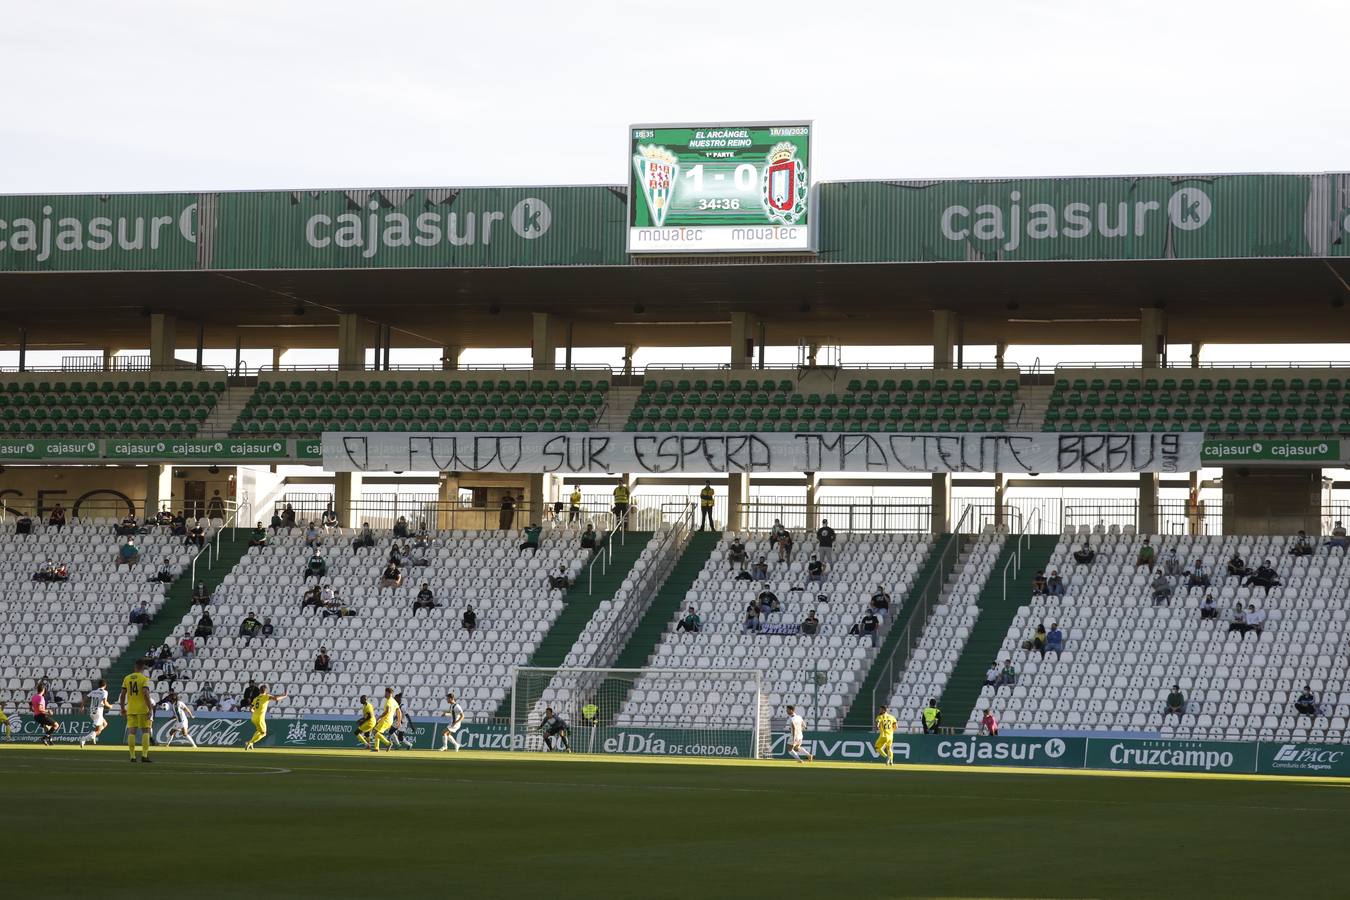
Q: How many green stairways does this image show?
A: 5